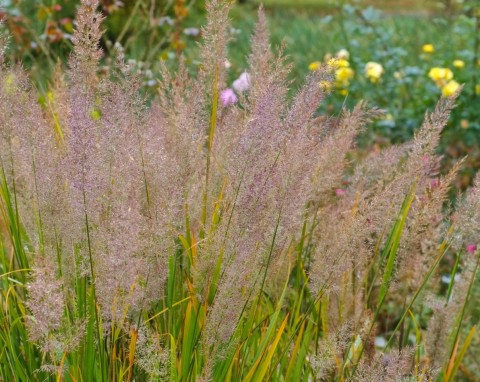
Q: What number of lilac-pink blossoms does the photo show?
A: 2